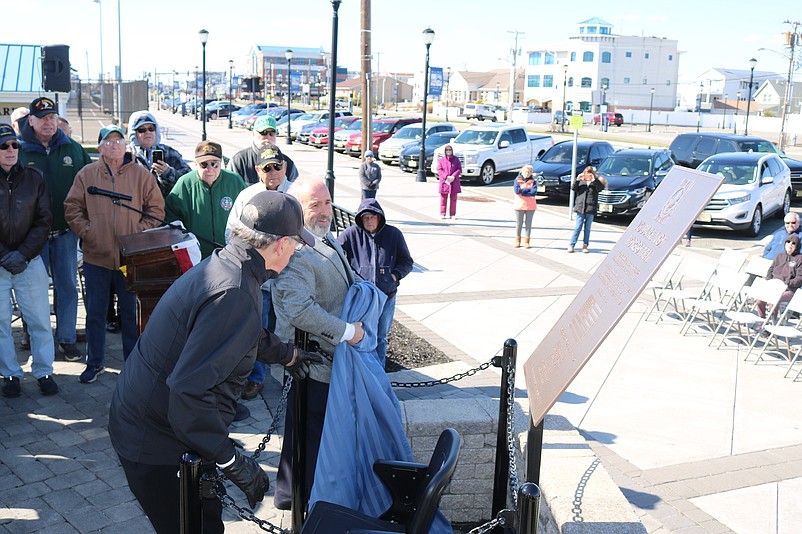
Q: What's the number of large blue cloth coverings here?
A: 1